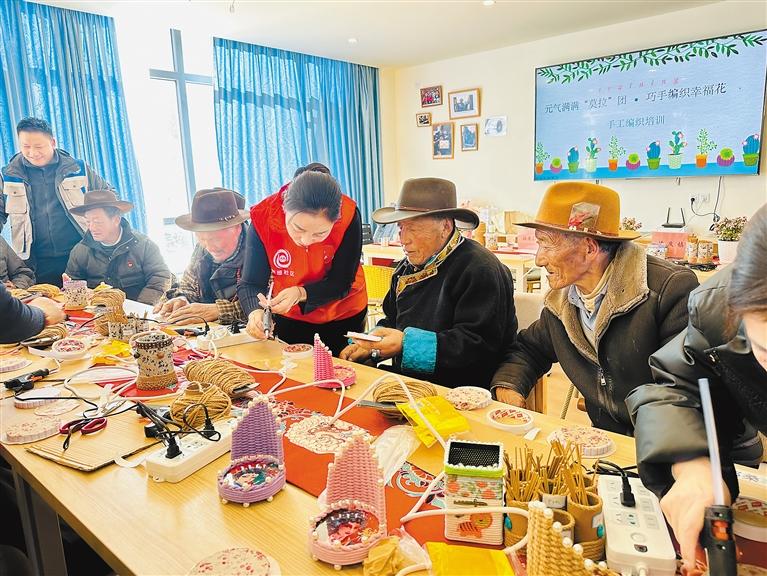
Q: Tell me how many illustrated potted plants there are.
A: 11